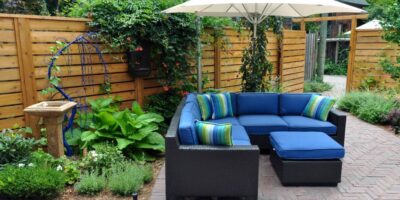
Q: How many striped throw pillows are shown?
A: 4